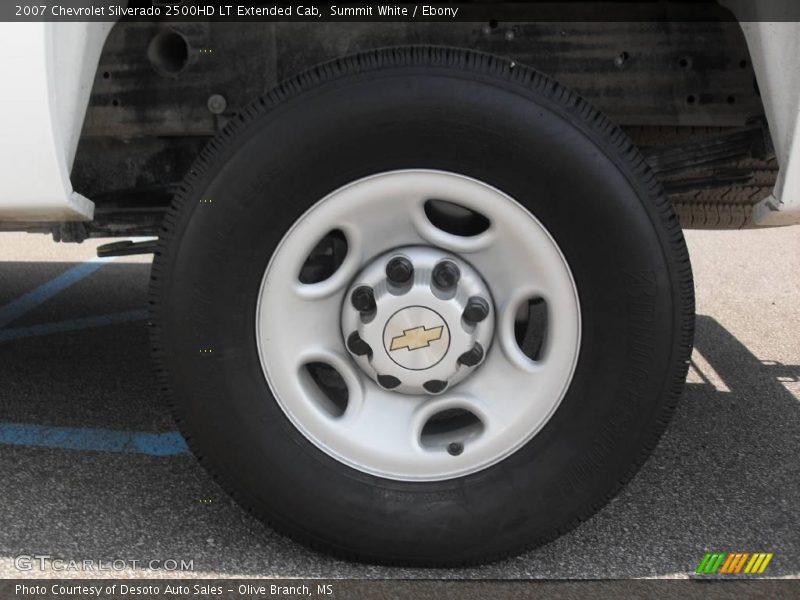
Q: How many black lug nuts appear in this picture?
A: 8